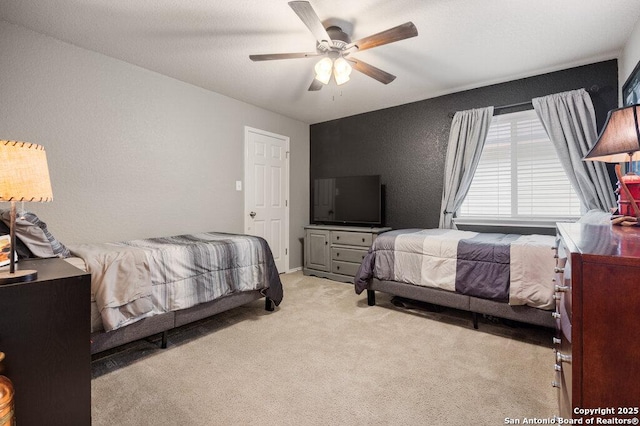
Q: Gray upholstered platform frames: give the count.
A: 2